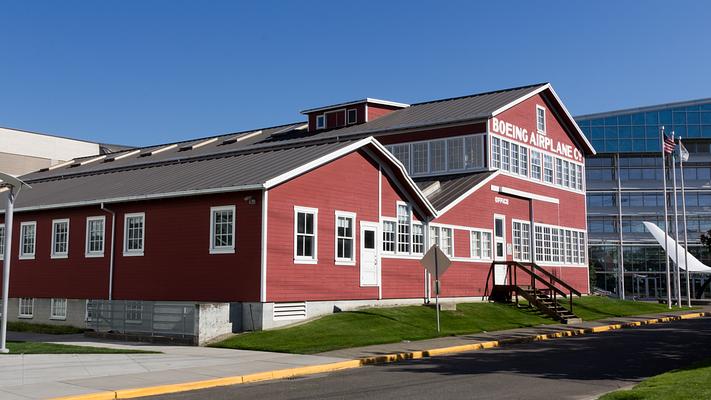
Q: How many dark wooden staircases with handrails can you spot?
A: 1